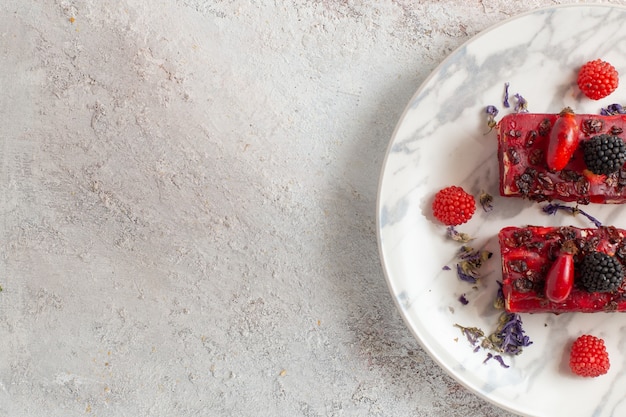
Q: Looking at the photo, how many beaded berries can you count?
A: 5